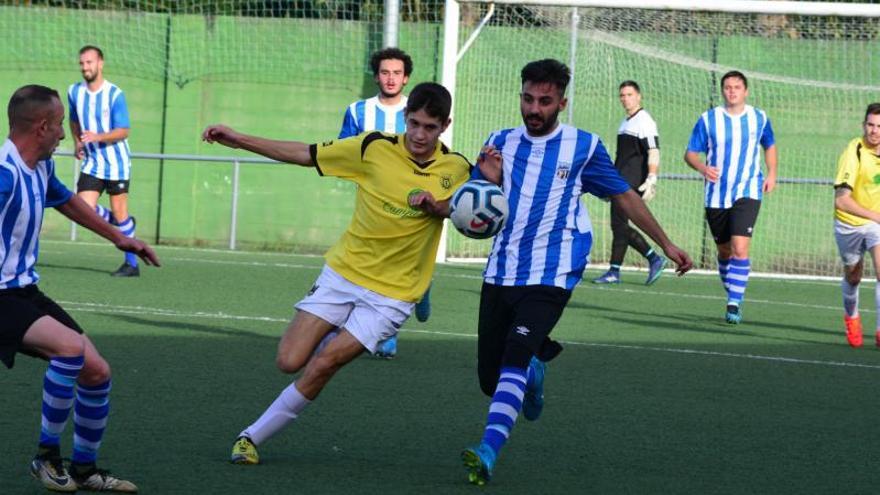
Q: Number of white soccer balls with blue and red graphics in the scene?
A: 1